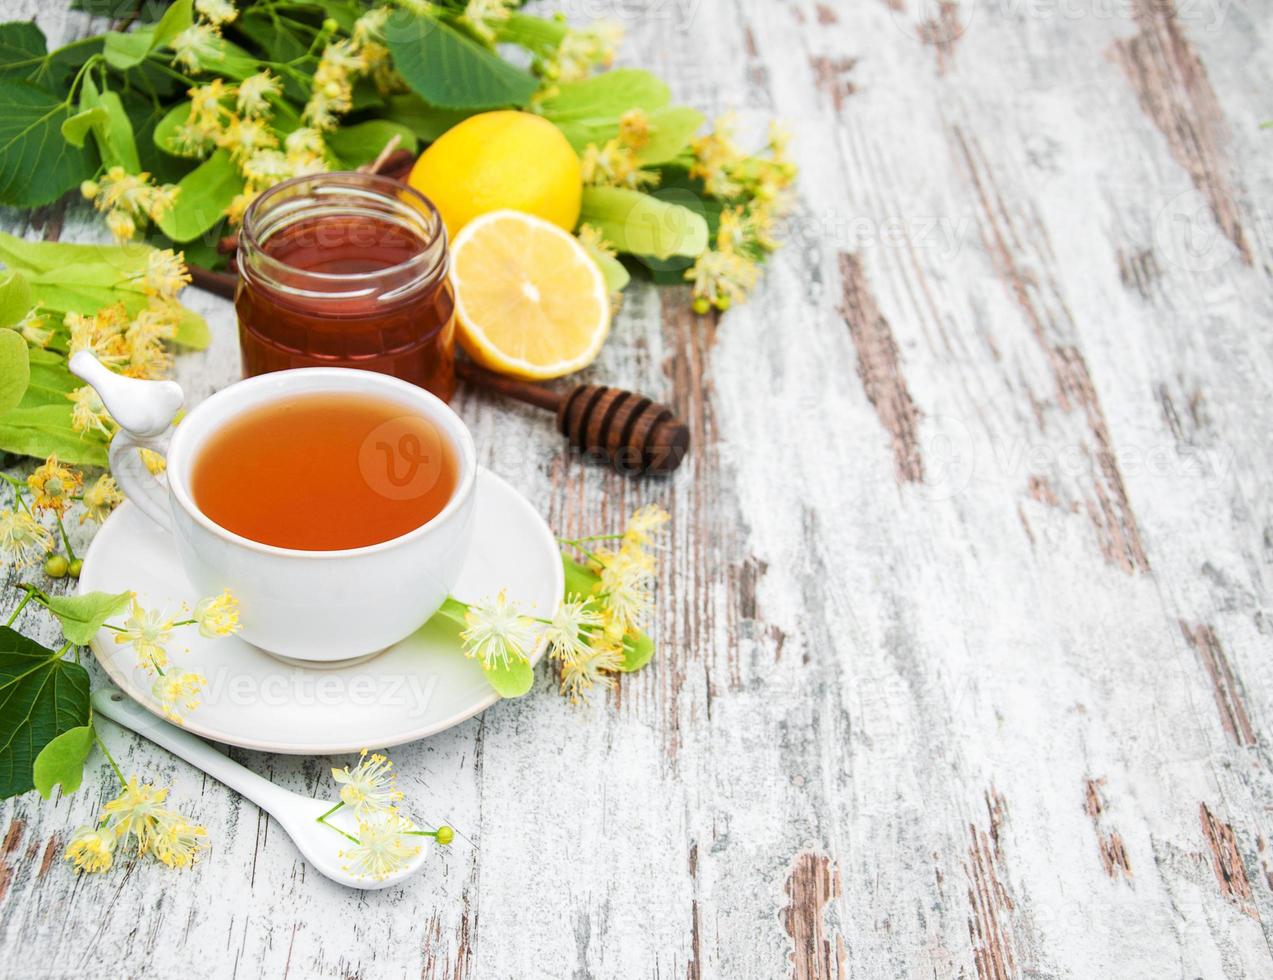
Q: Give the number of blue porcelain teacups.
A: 0